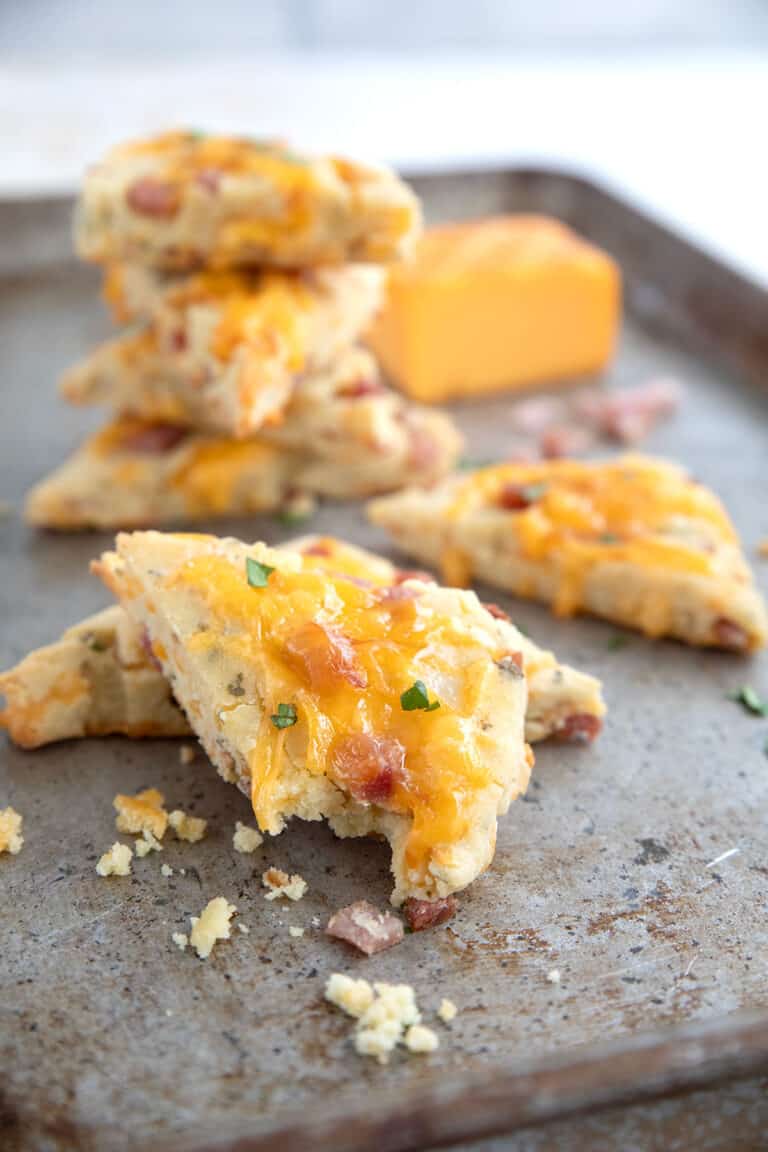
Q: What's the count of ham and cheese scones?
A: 7